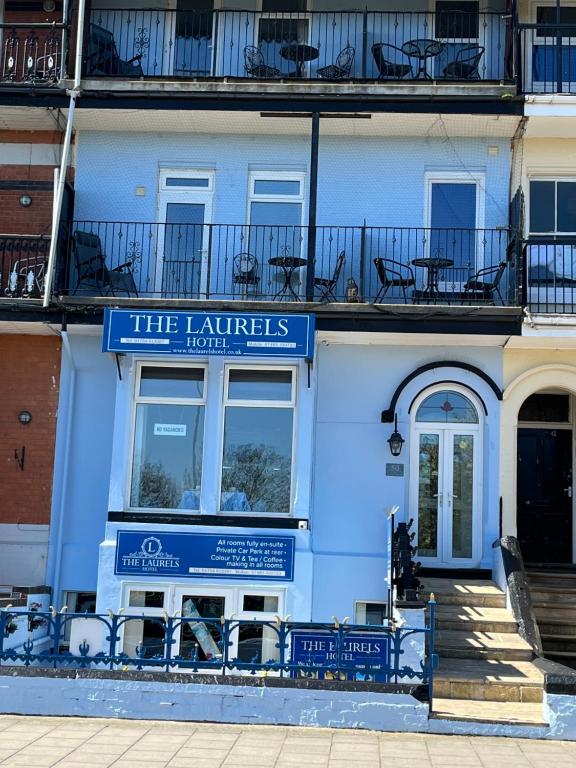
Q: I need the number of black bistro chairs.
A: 8